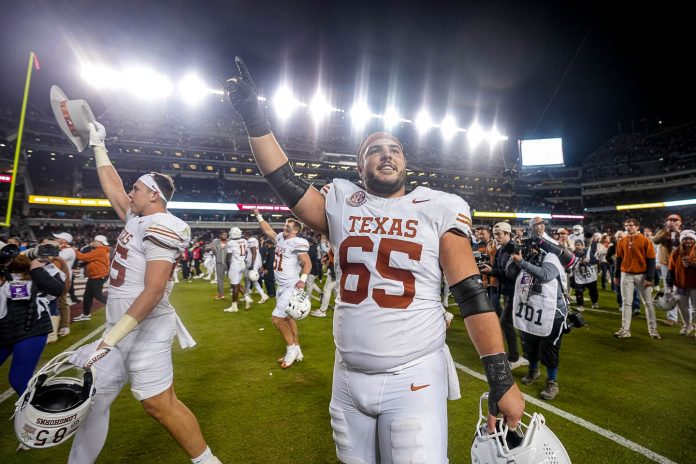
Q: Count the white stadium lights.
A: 11